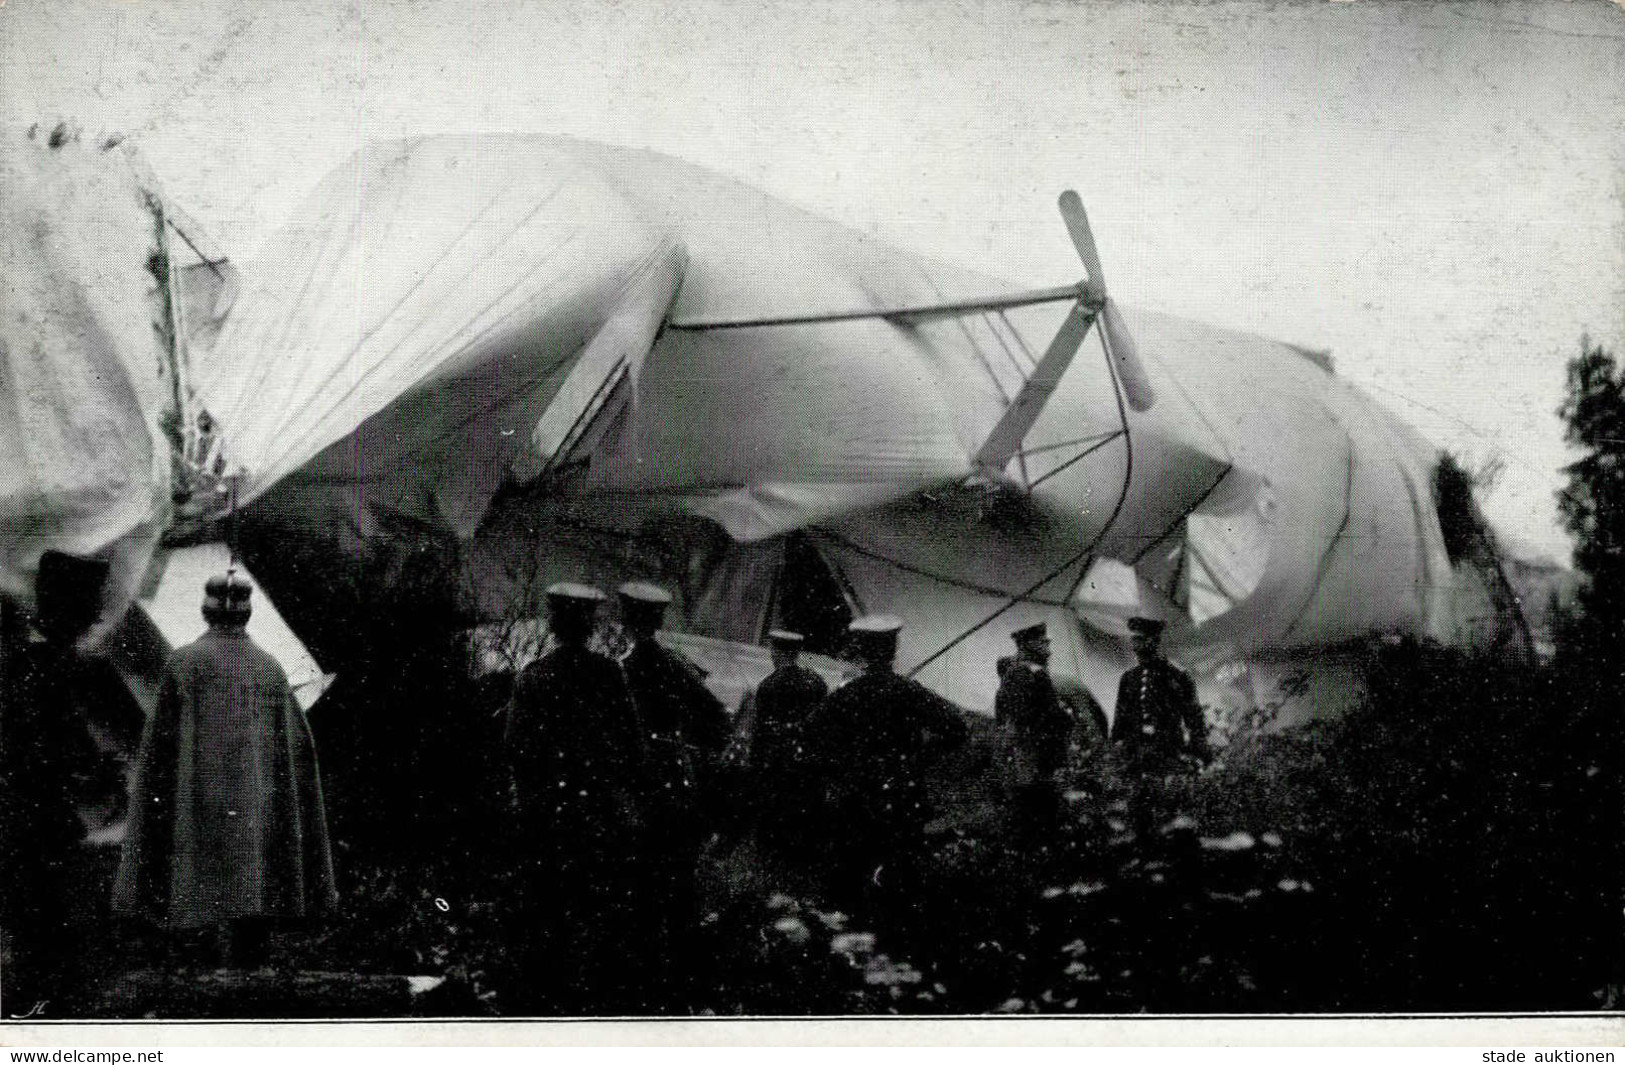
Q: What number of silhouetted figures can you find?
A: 8